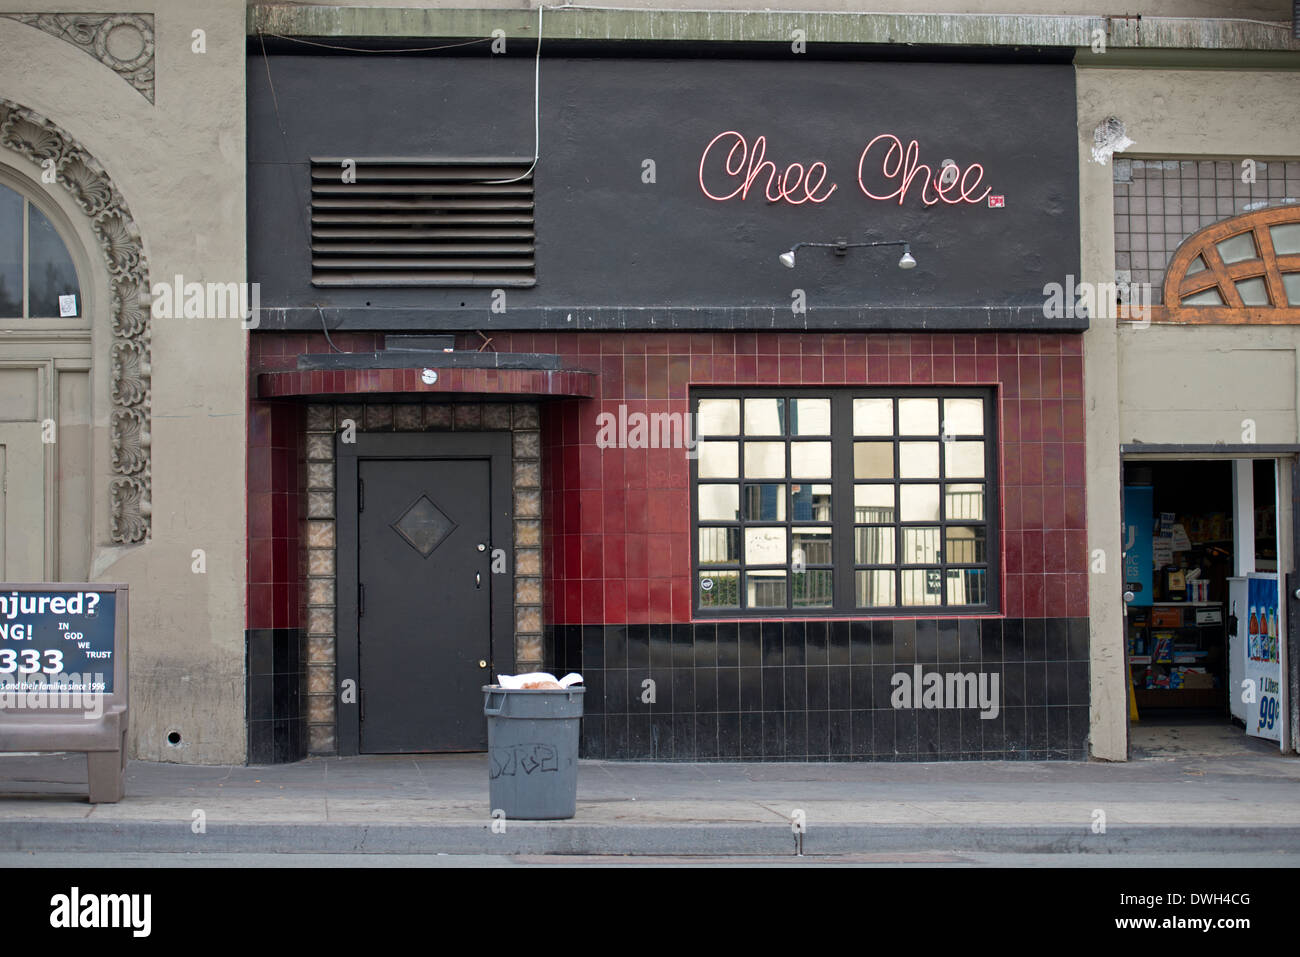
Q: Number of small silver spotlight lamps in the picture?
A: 2